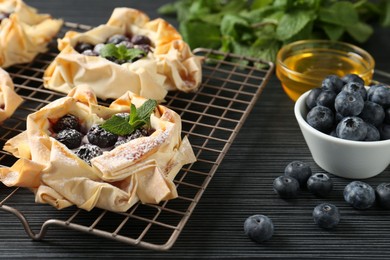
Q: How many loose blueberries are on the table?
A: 7